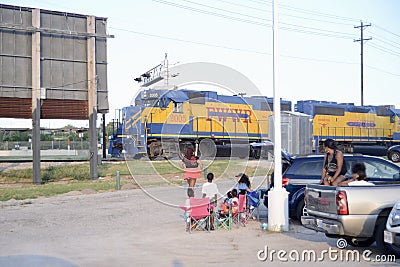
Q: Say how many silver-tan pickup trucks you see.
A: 1